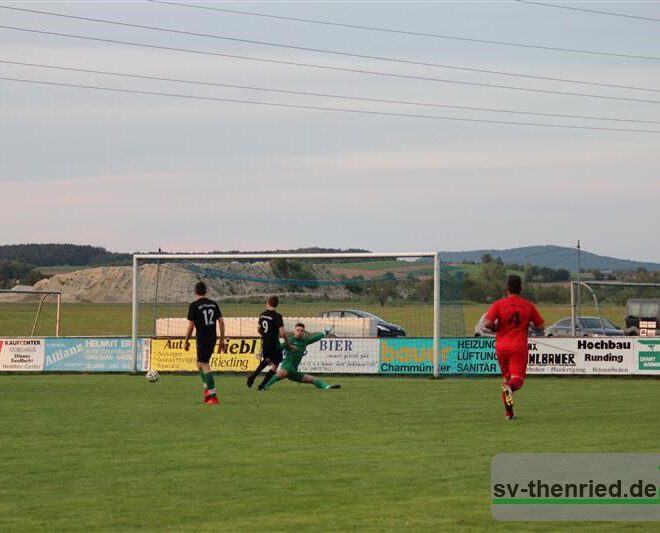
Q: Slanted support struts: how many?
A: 2